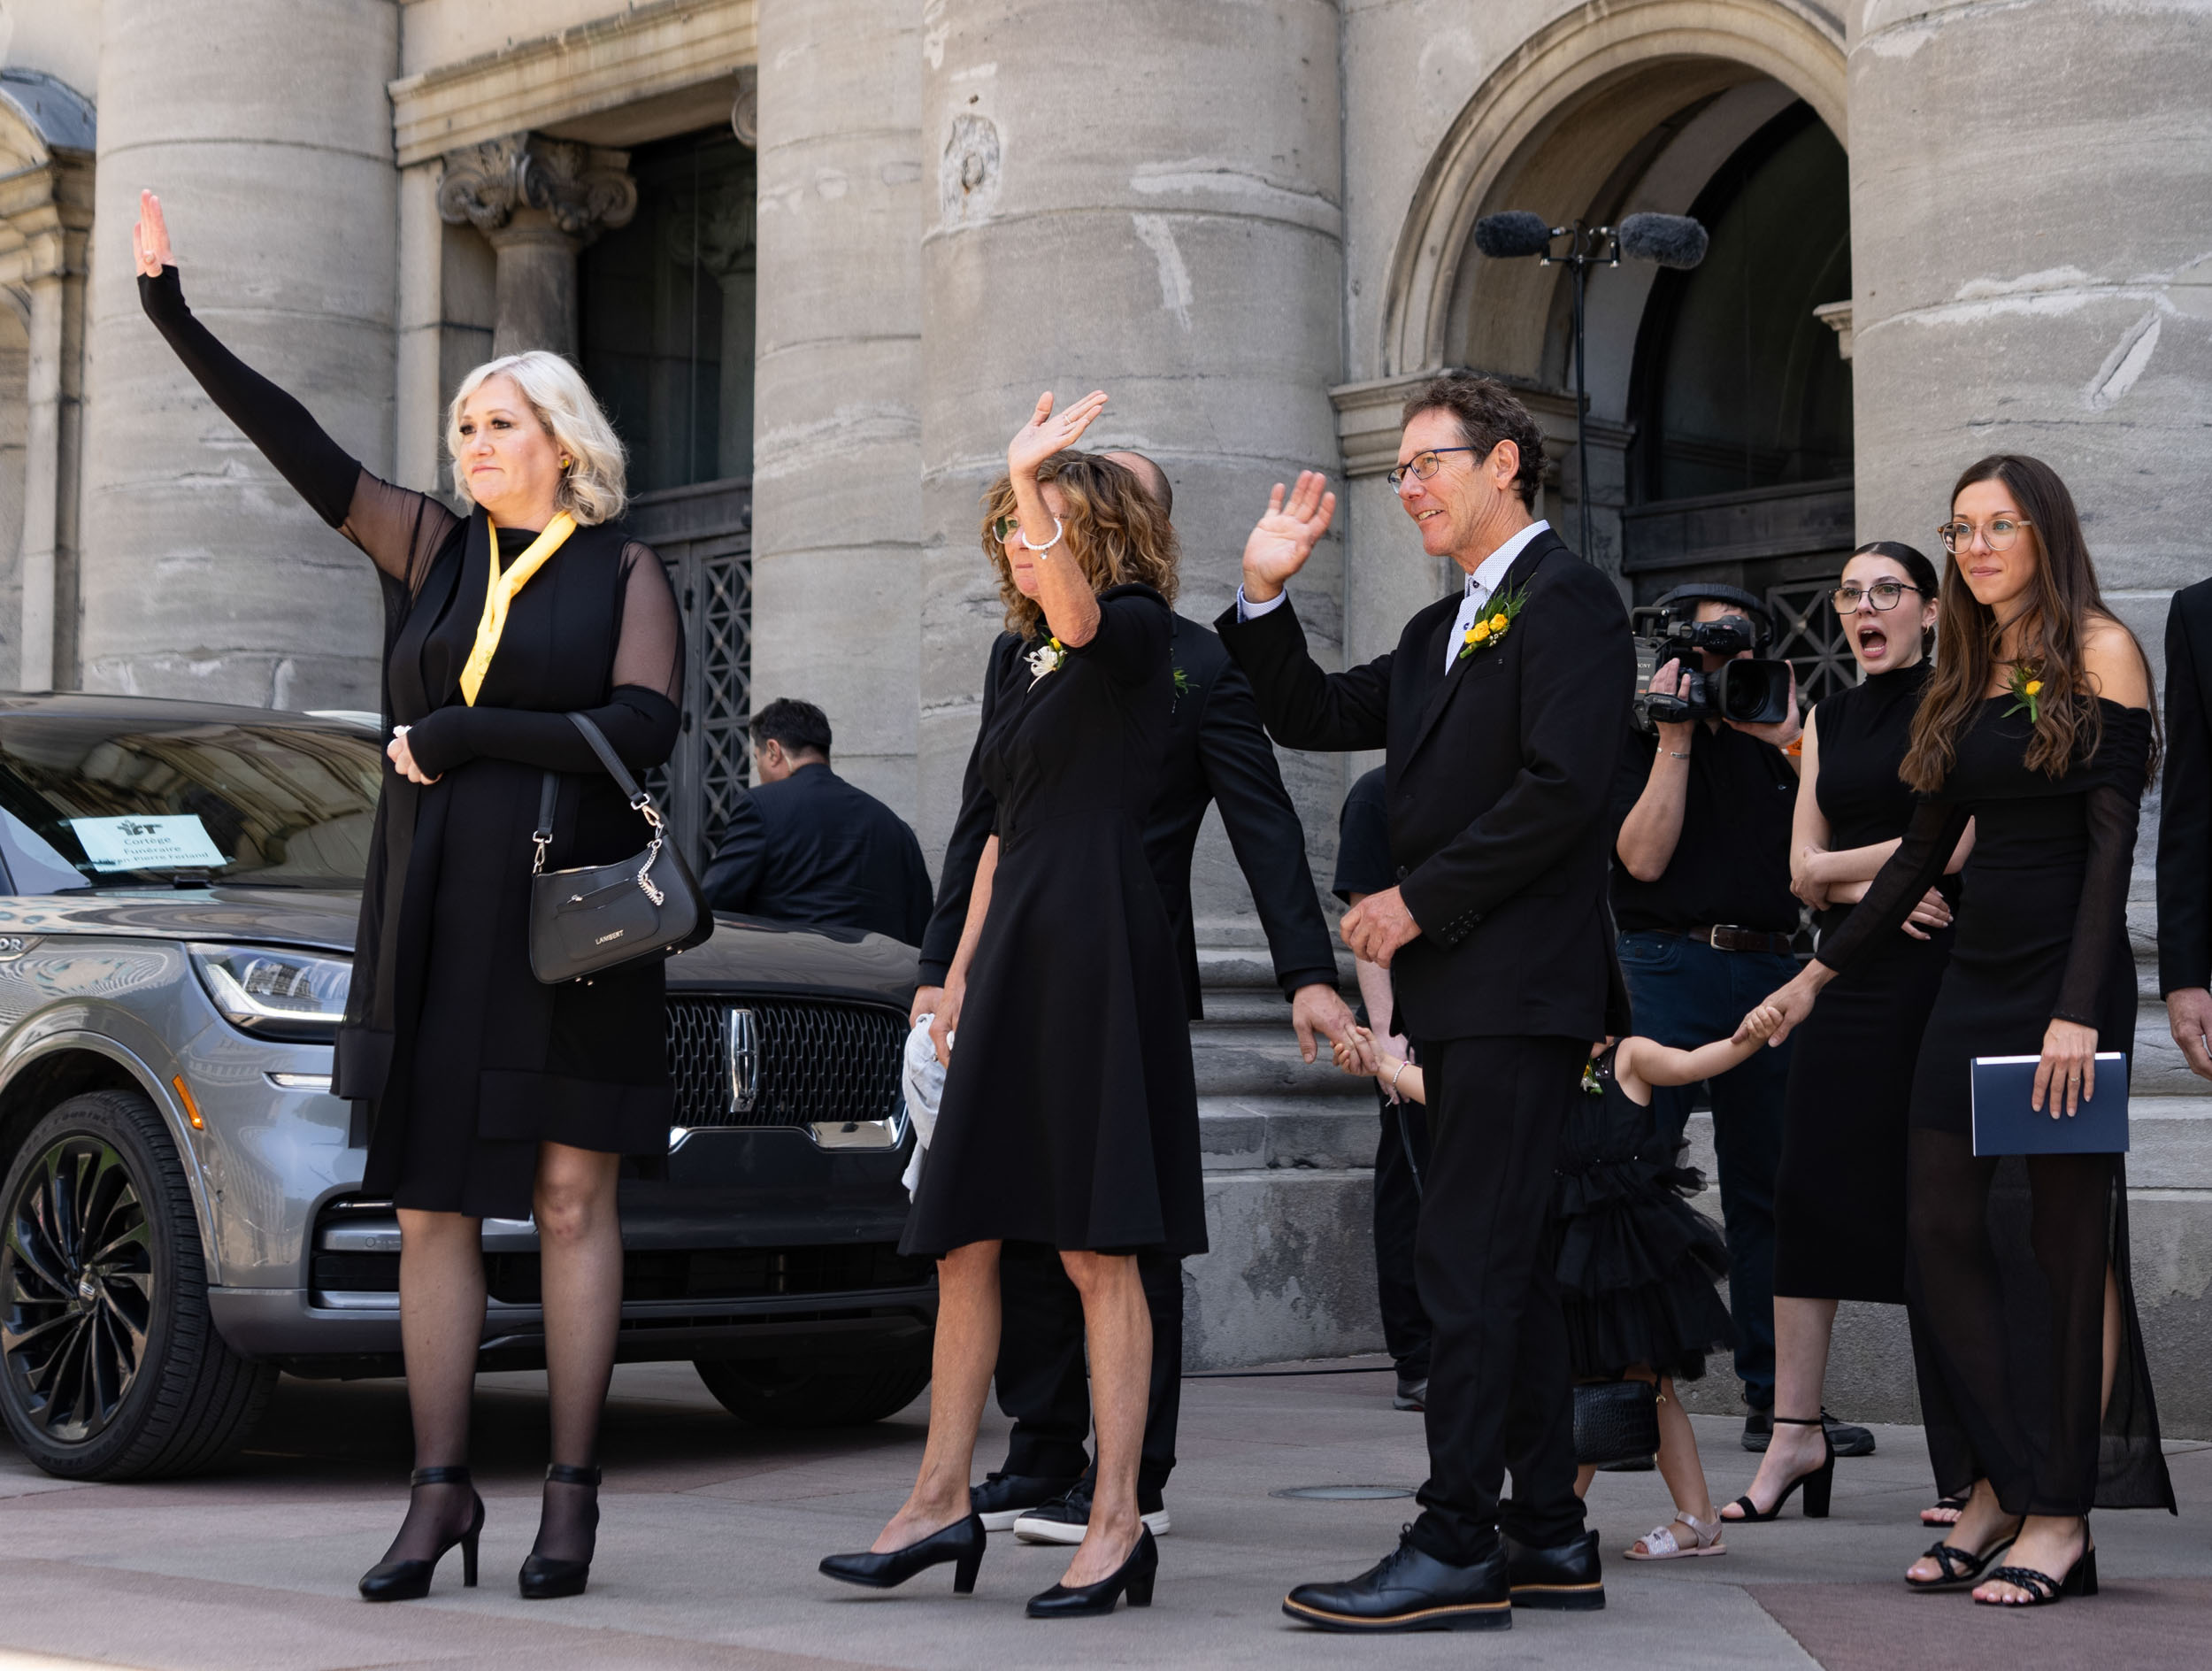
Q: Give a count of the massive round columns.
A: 4